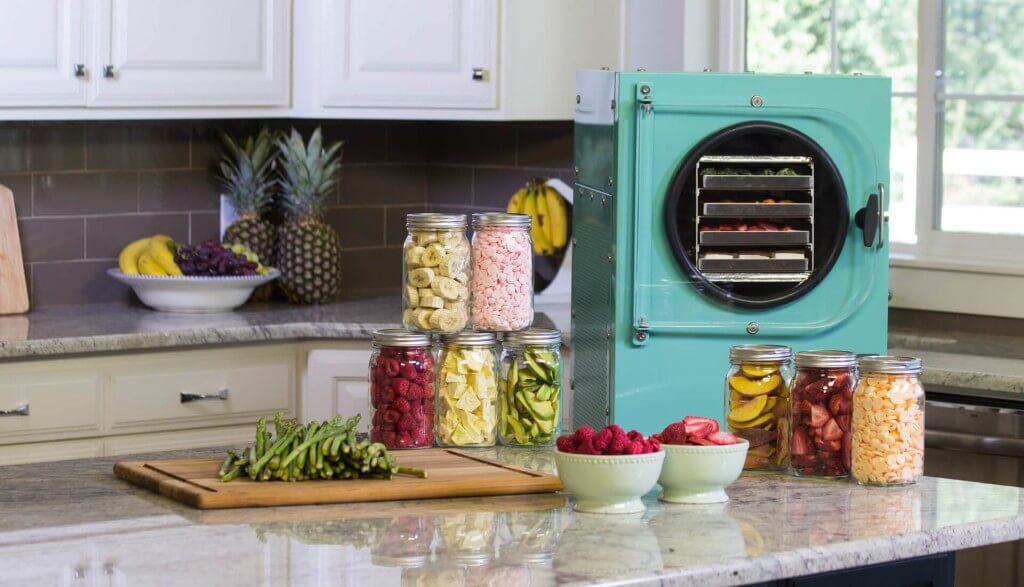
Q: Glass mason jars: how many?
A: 8